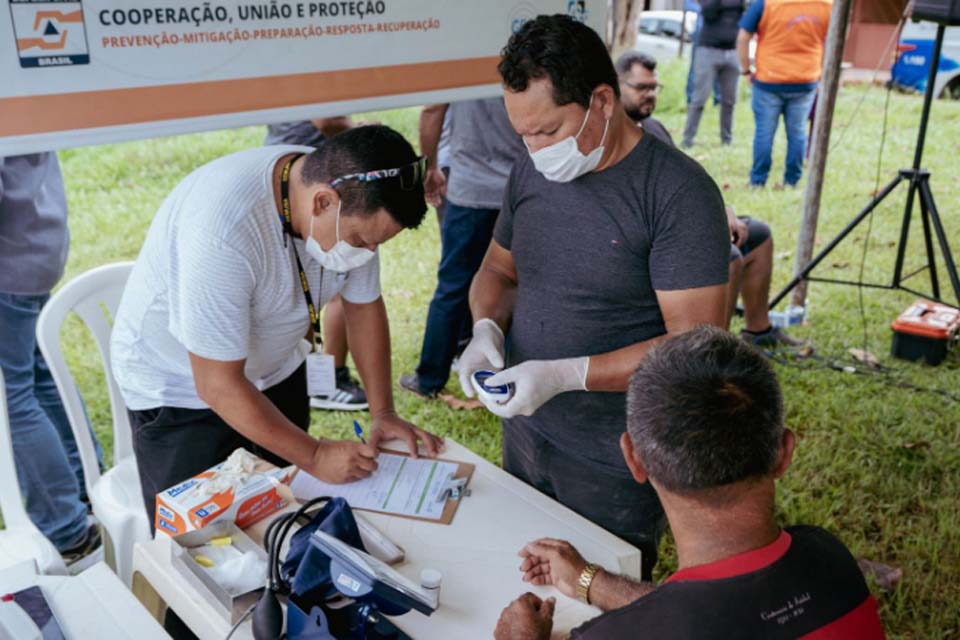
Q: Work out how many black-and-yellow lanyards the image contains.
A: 1